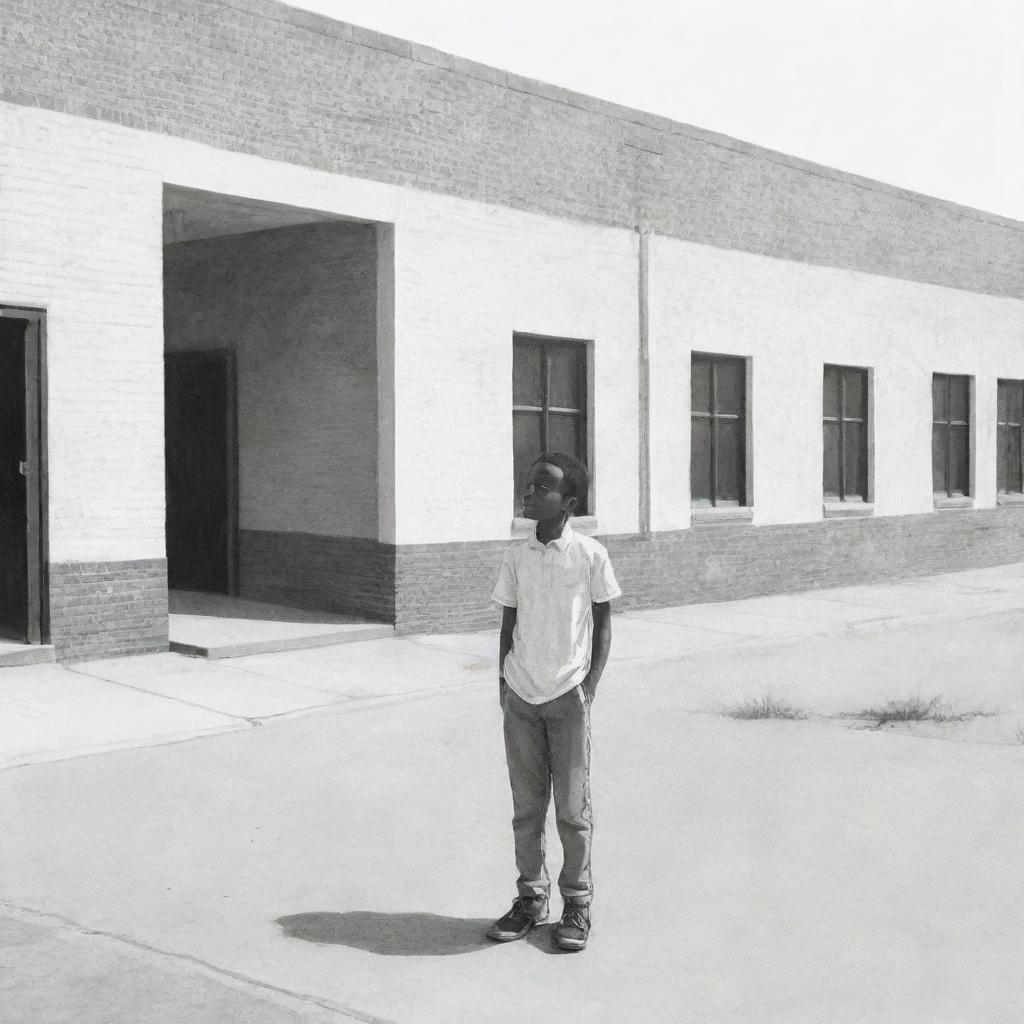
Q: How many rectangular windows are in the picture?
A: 5